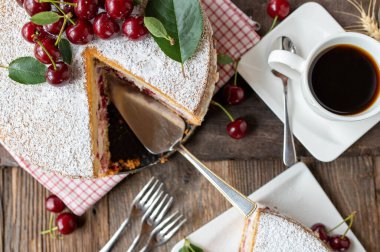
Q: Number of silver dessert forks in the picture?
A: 3